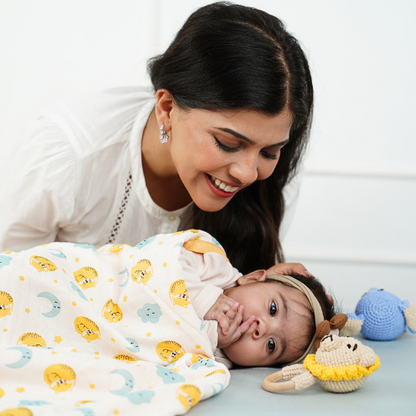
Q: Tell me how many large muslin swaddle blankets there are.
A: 1